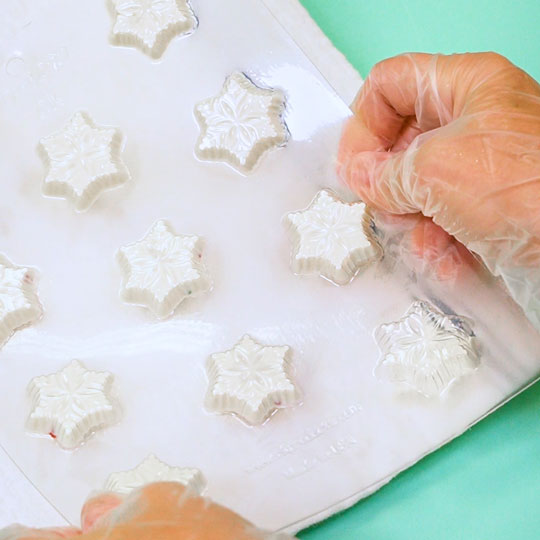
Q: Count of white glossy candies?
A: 10